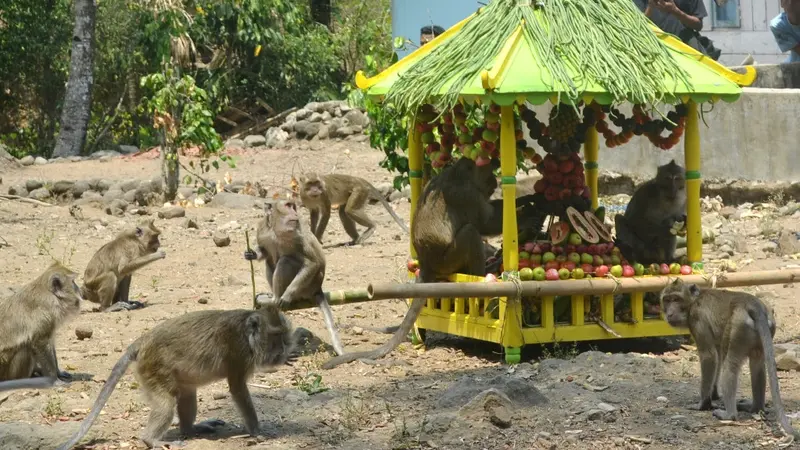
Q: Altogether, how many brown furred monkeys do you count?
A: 8